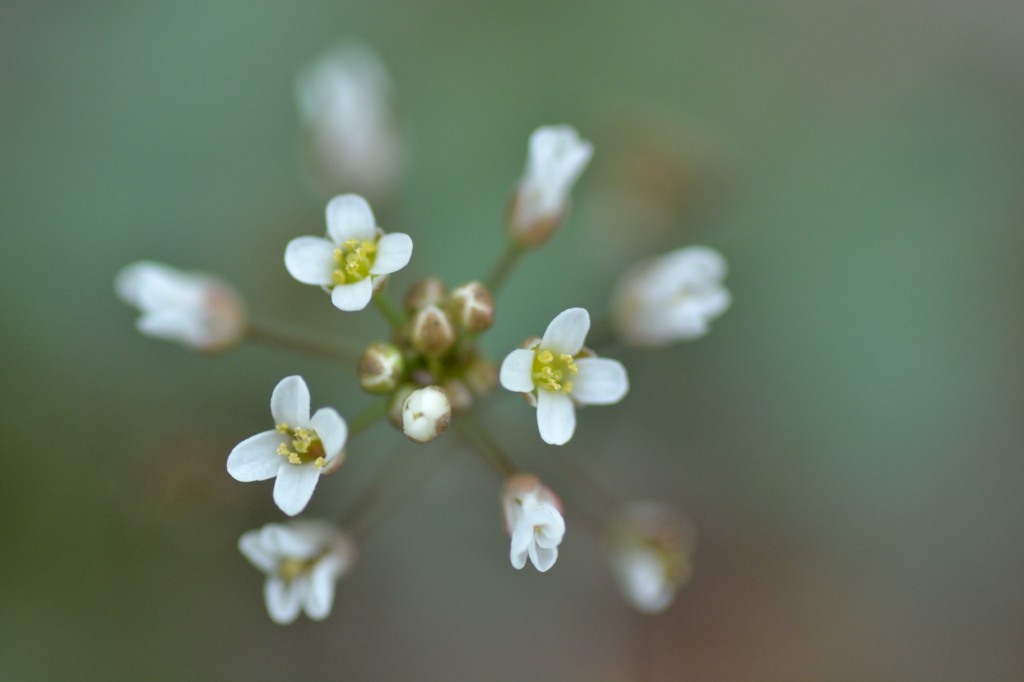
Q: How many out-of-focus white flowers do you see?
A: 6